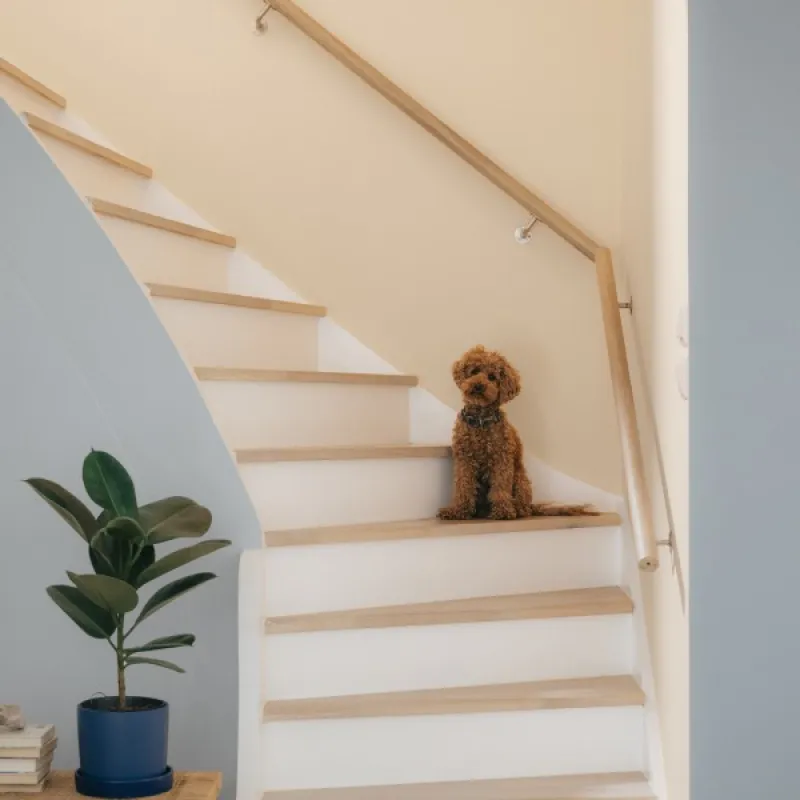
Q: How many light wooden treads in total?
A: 10